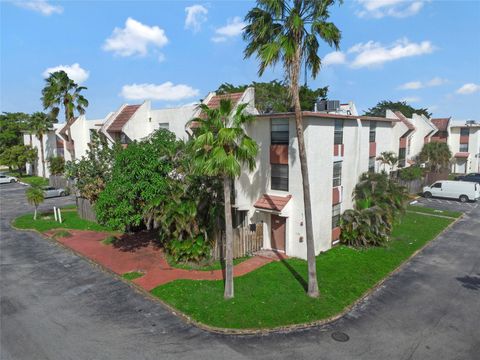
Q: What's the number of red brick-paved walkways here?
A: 1